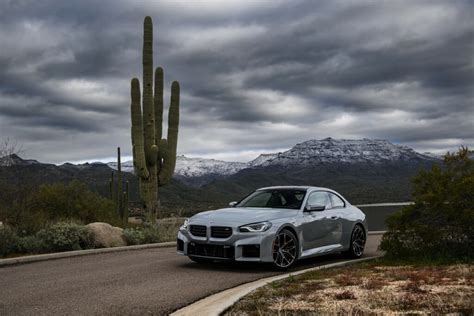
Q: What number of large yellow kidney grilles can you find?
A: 0